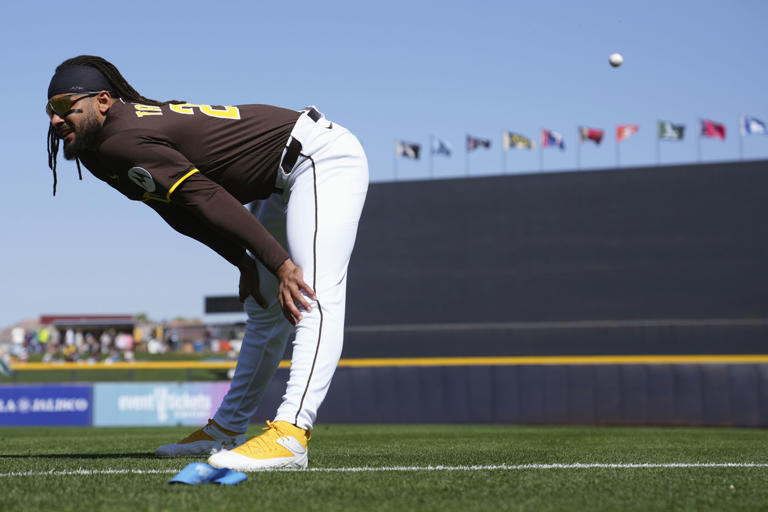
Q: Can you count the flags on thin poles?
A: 10